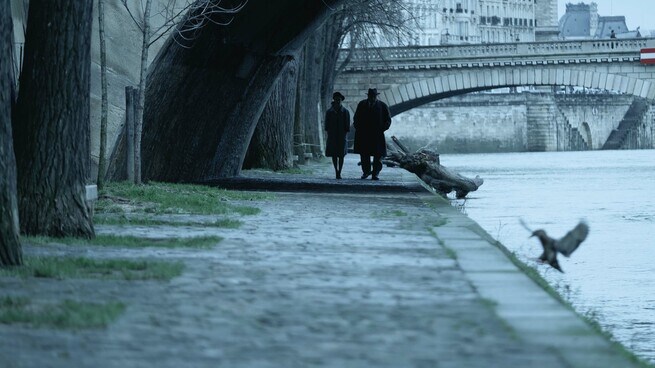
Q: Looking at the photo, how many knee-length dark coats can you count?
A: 2